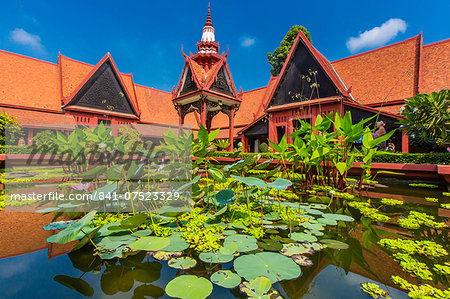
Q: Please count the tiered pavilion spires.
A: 1